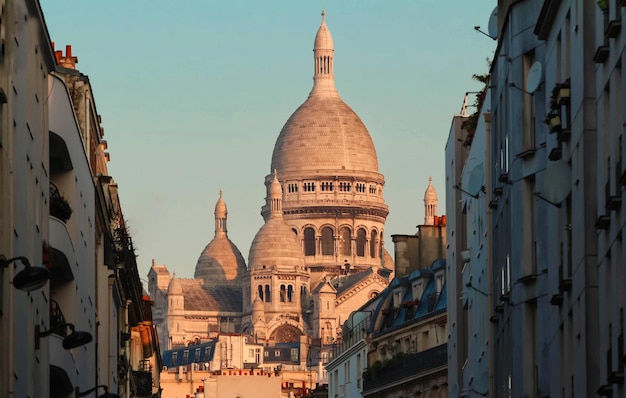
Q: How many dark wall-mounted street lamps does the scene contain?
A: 3